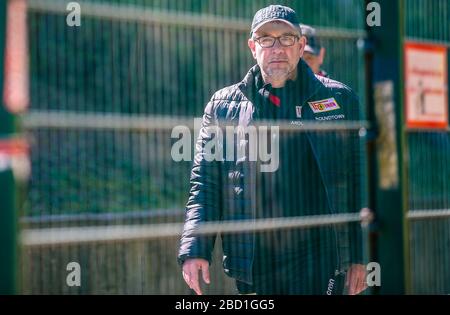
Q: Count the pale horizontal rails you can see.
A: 3